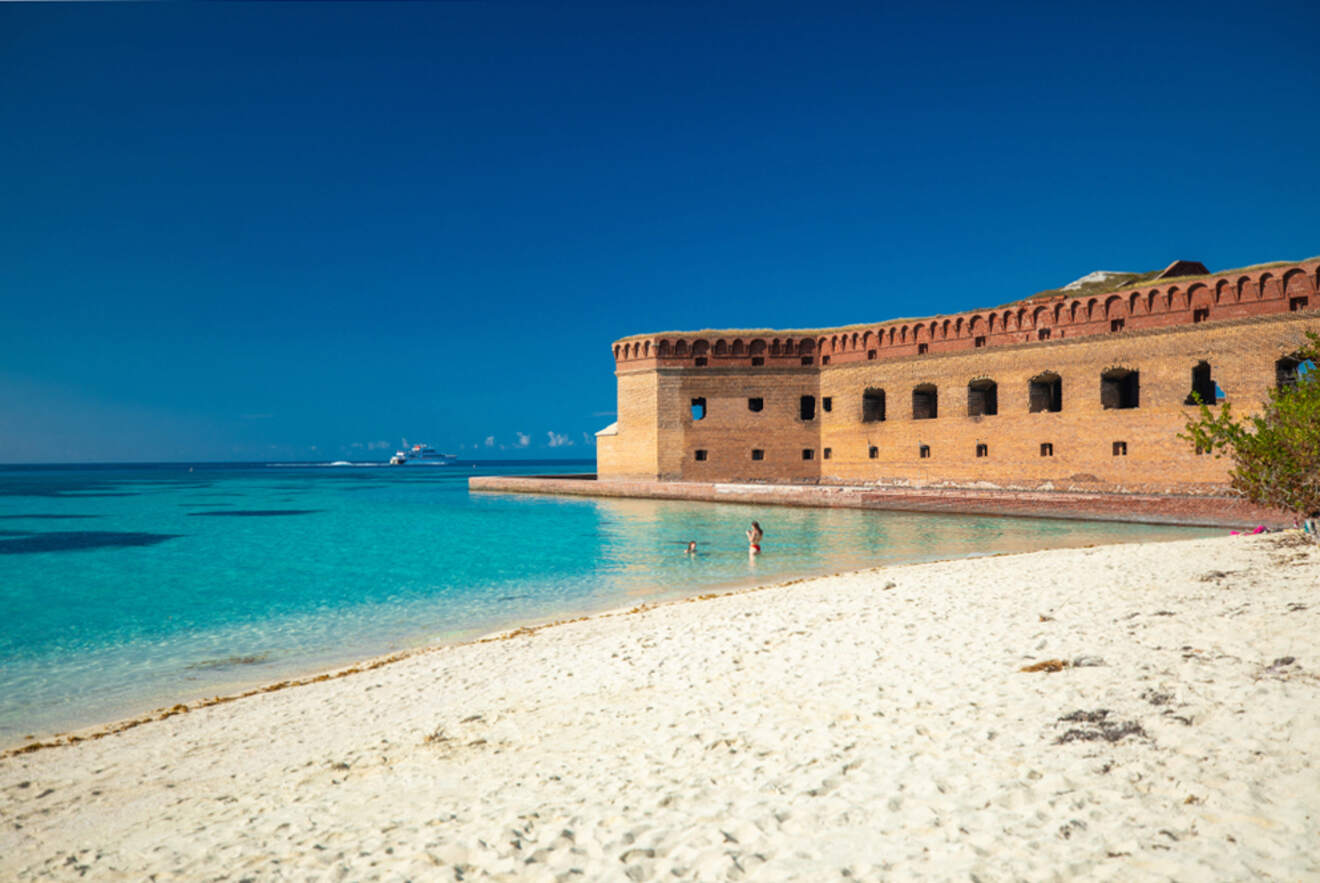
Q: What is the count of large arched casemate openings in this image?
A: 7